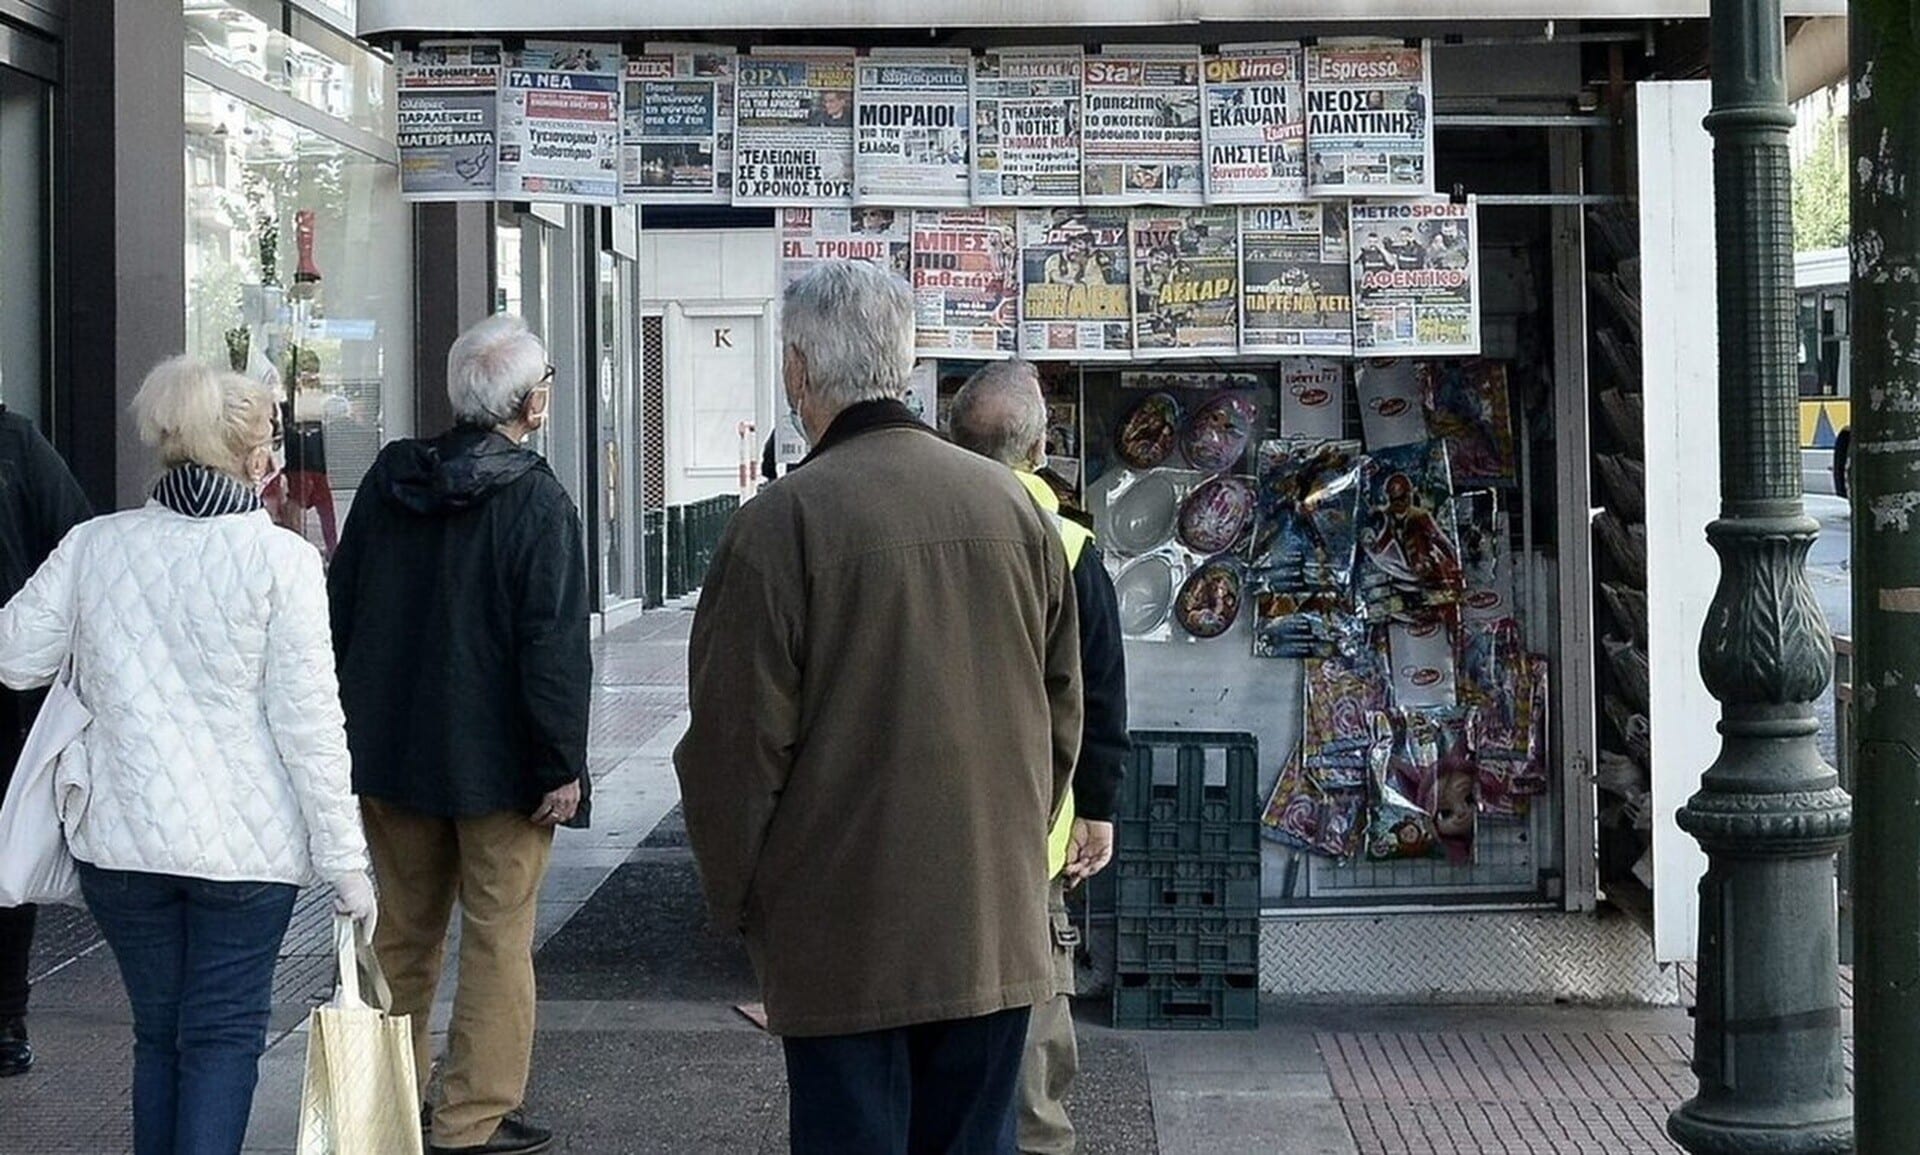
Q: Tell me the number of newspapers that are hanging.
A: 15